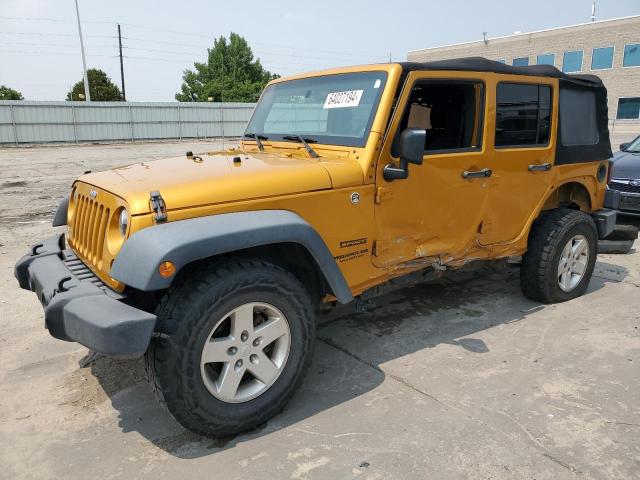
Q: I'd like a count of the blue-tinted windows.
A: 7